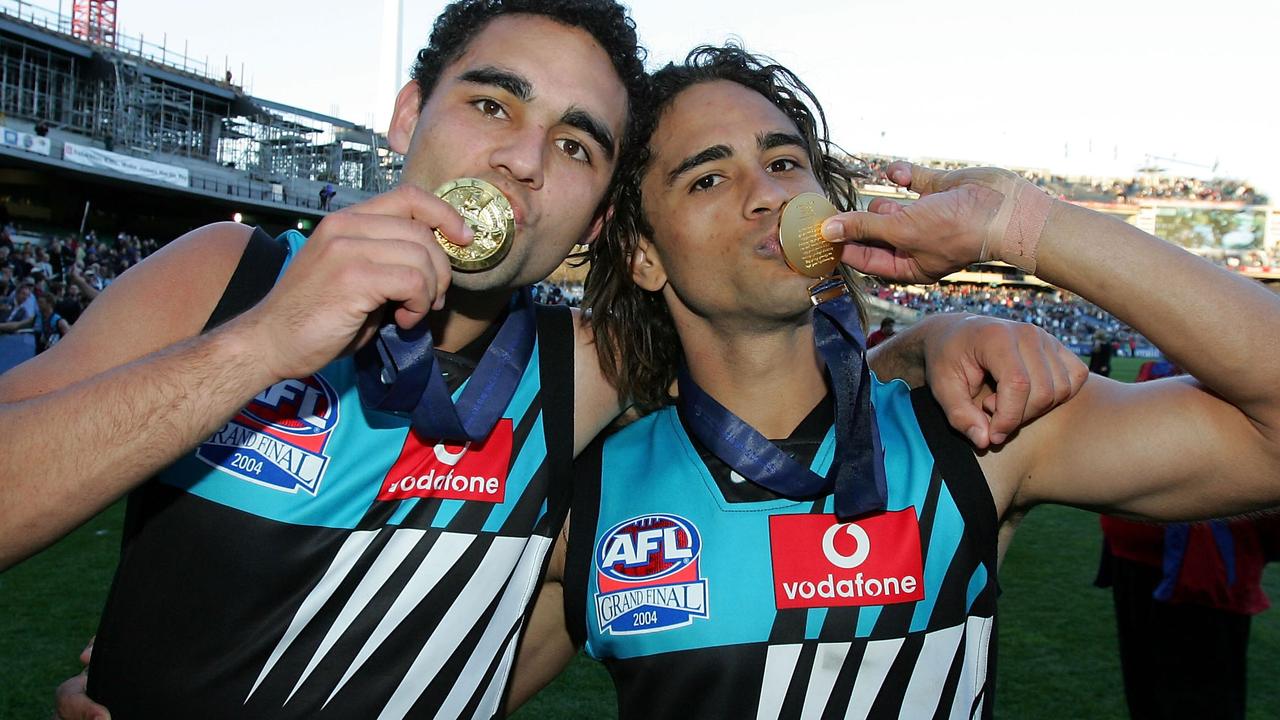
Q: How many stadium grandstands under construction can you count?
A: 1